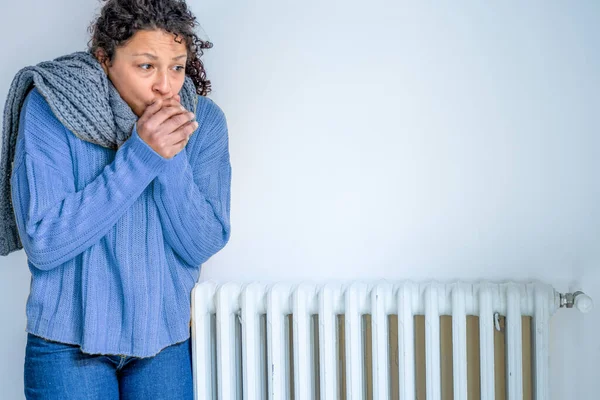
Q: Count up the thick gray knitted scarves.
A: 1